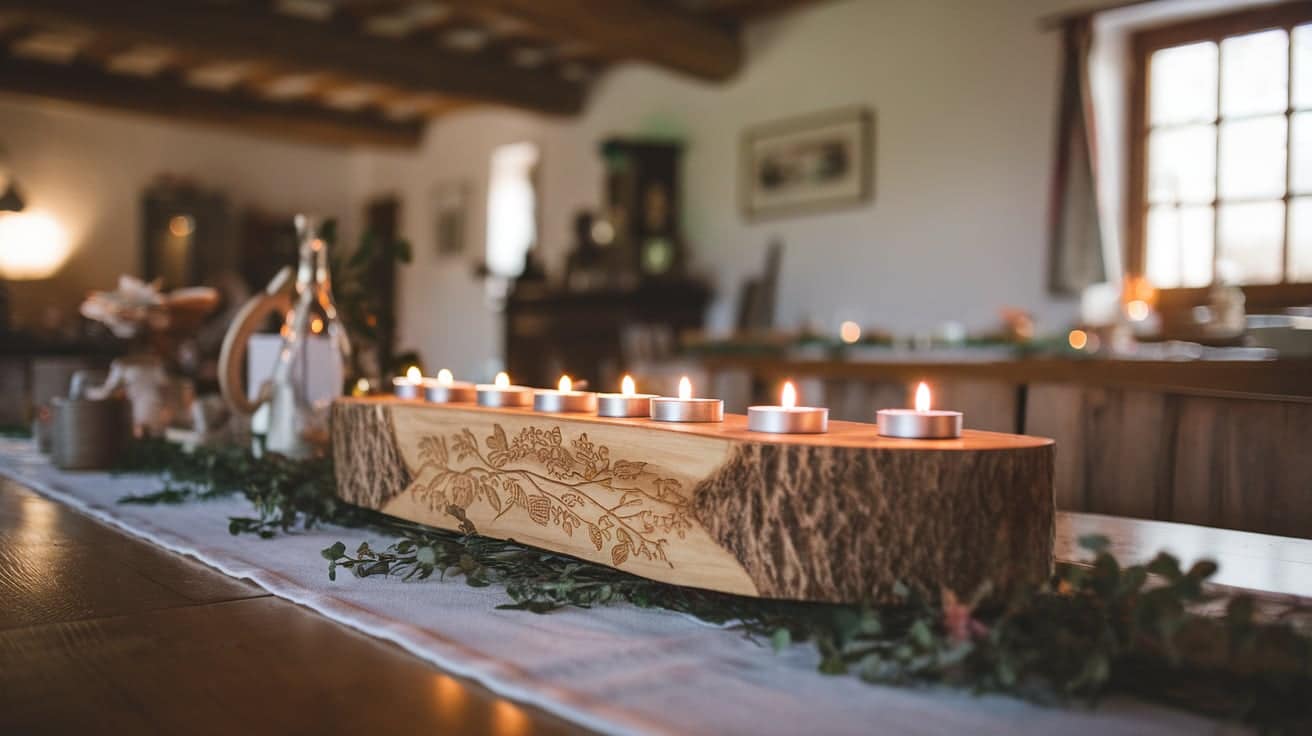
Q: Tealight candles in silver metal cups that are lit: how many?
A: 8